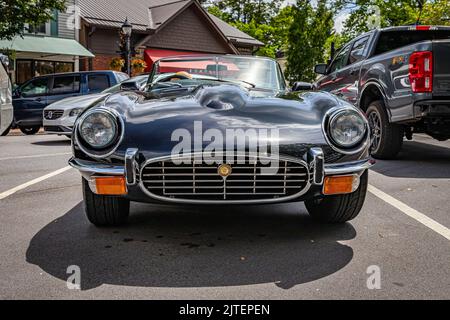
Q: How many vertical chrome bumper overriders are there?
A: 2